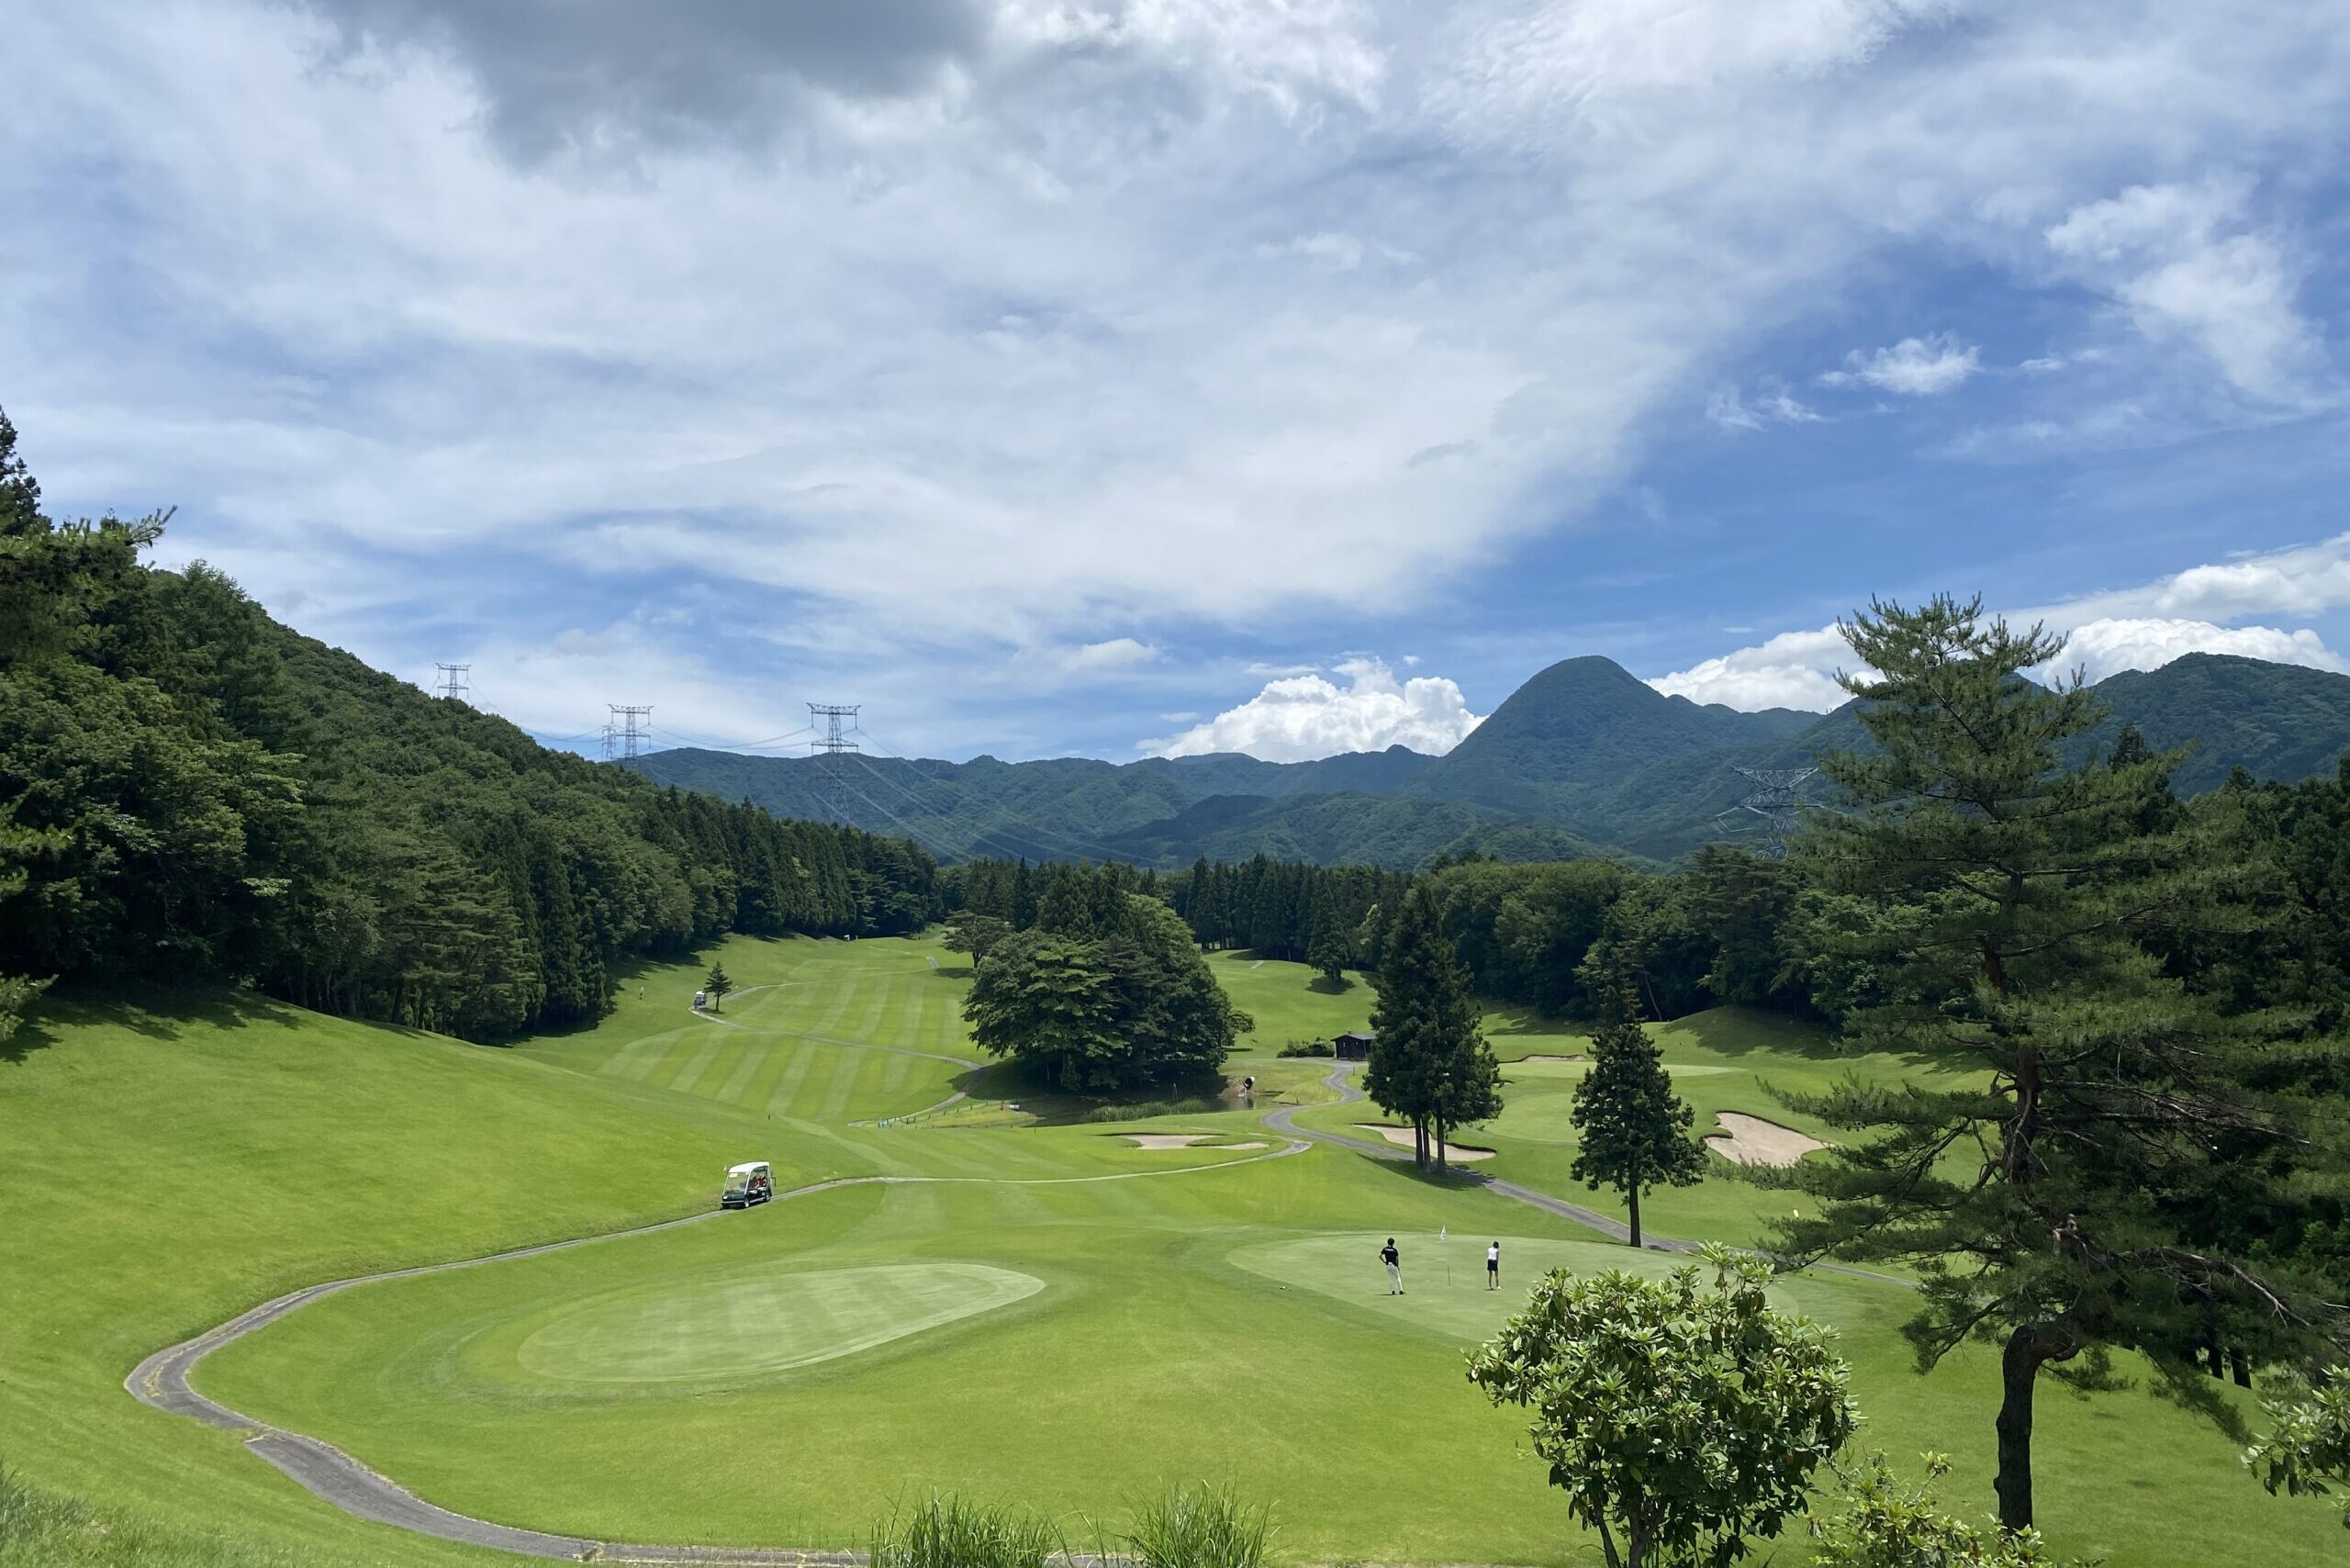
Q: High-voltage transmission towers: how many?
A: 5